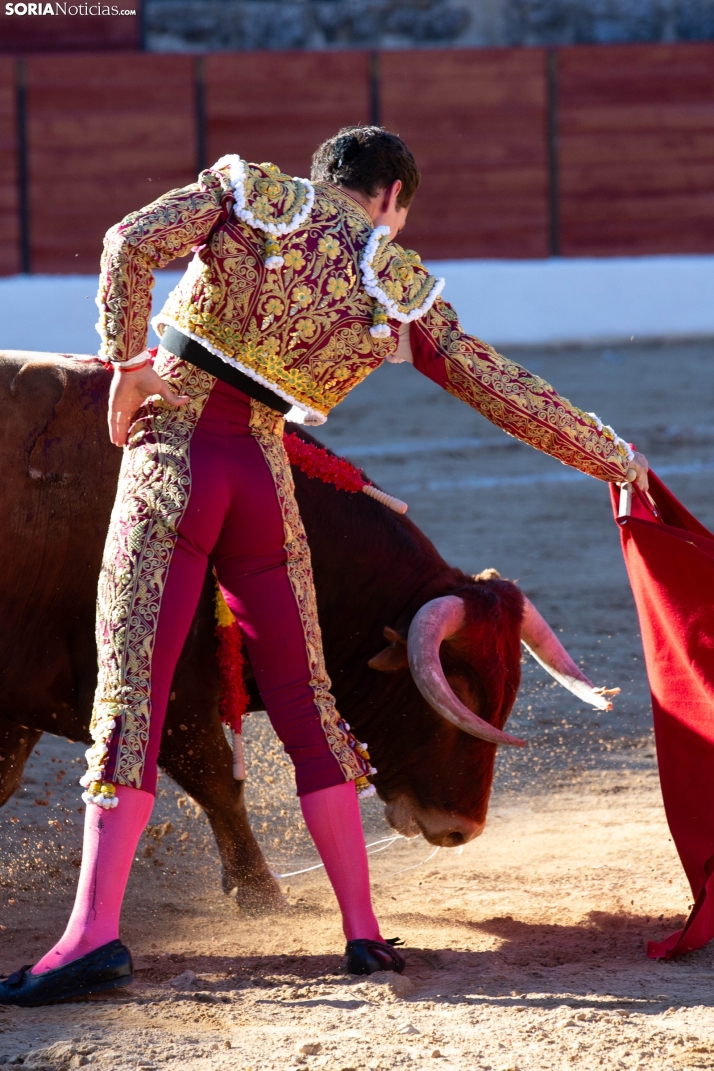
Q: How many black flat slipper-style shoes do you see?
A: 2